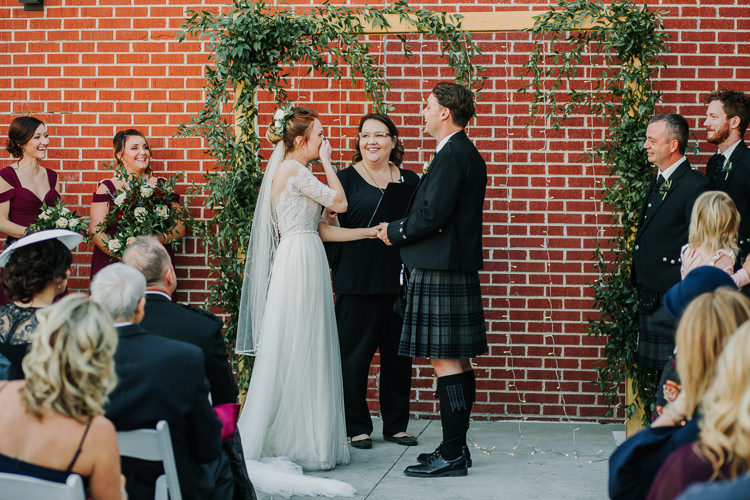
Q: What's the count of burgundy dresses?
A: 2